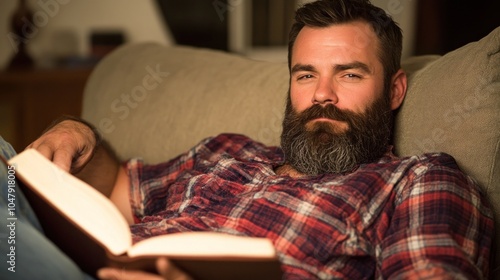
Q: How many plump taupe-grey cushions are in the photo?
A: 2